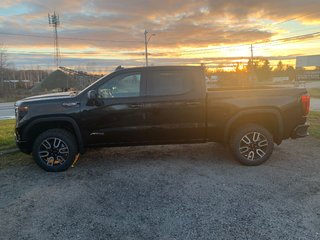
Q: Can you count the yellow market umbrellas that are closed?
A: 0